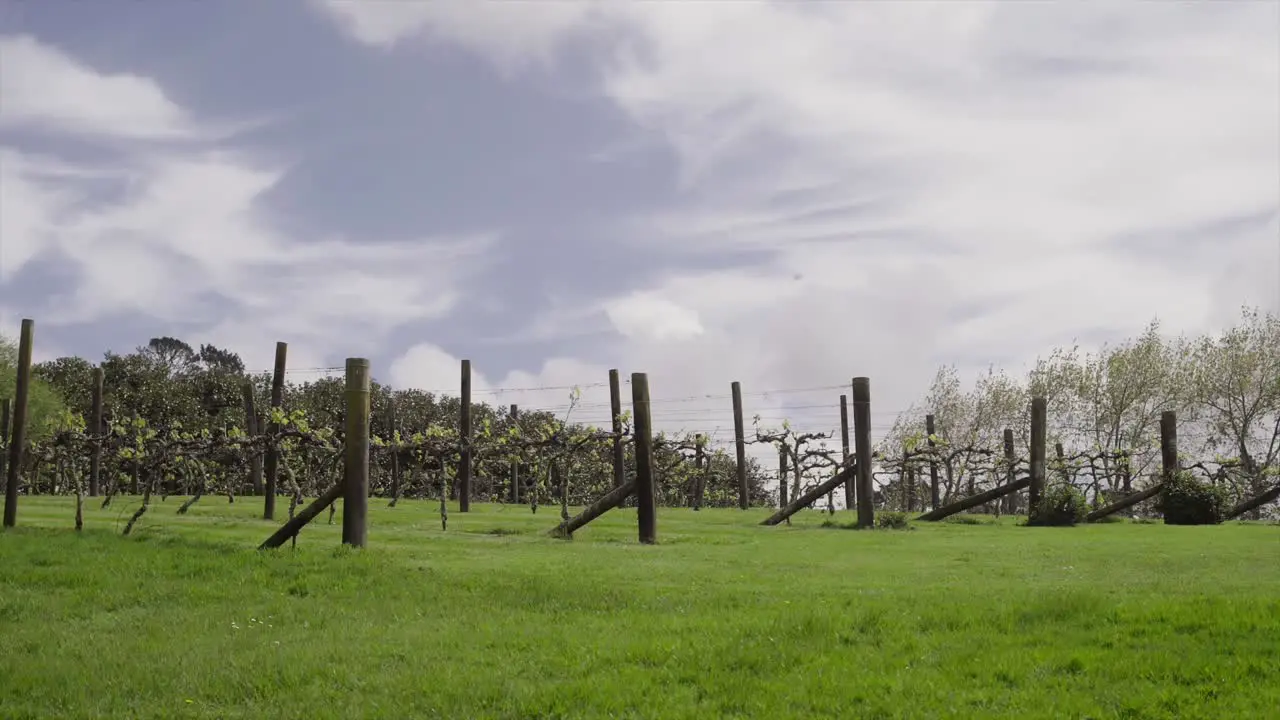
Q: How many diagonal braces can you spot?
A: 6